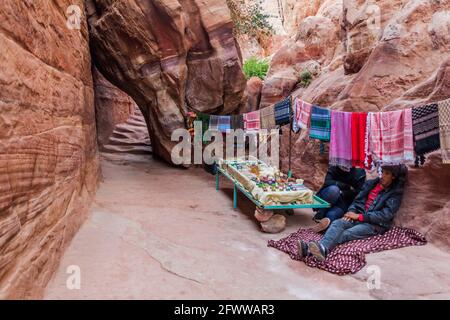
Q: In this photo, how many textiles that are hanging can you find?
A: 13